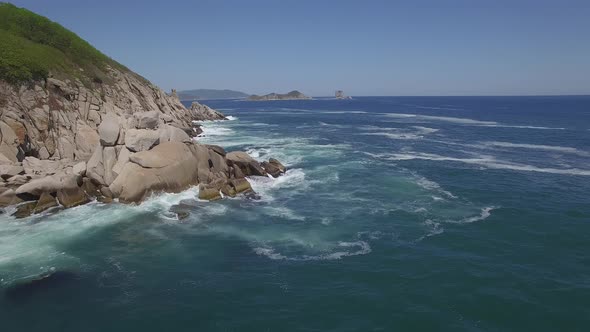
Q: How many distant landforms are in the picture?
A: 3